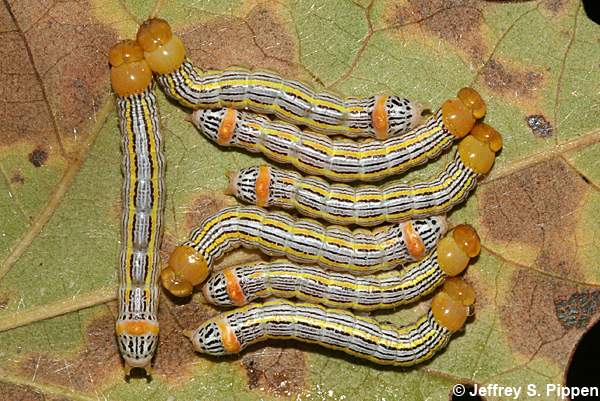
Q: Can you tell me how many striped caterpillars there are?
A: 7